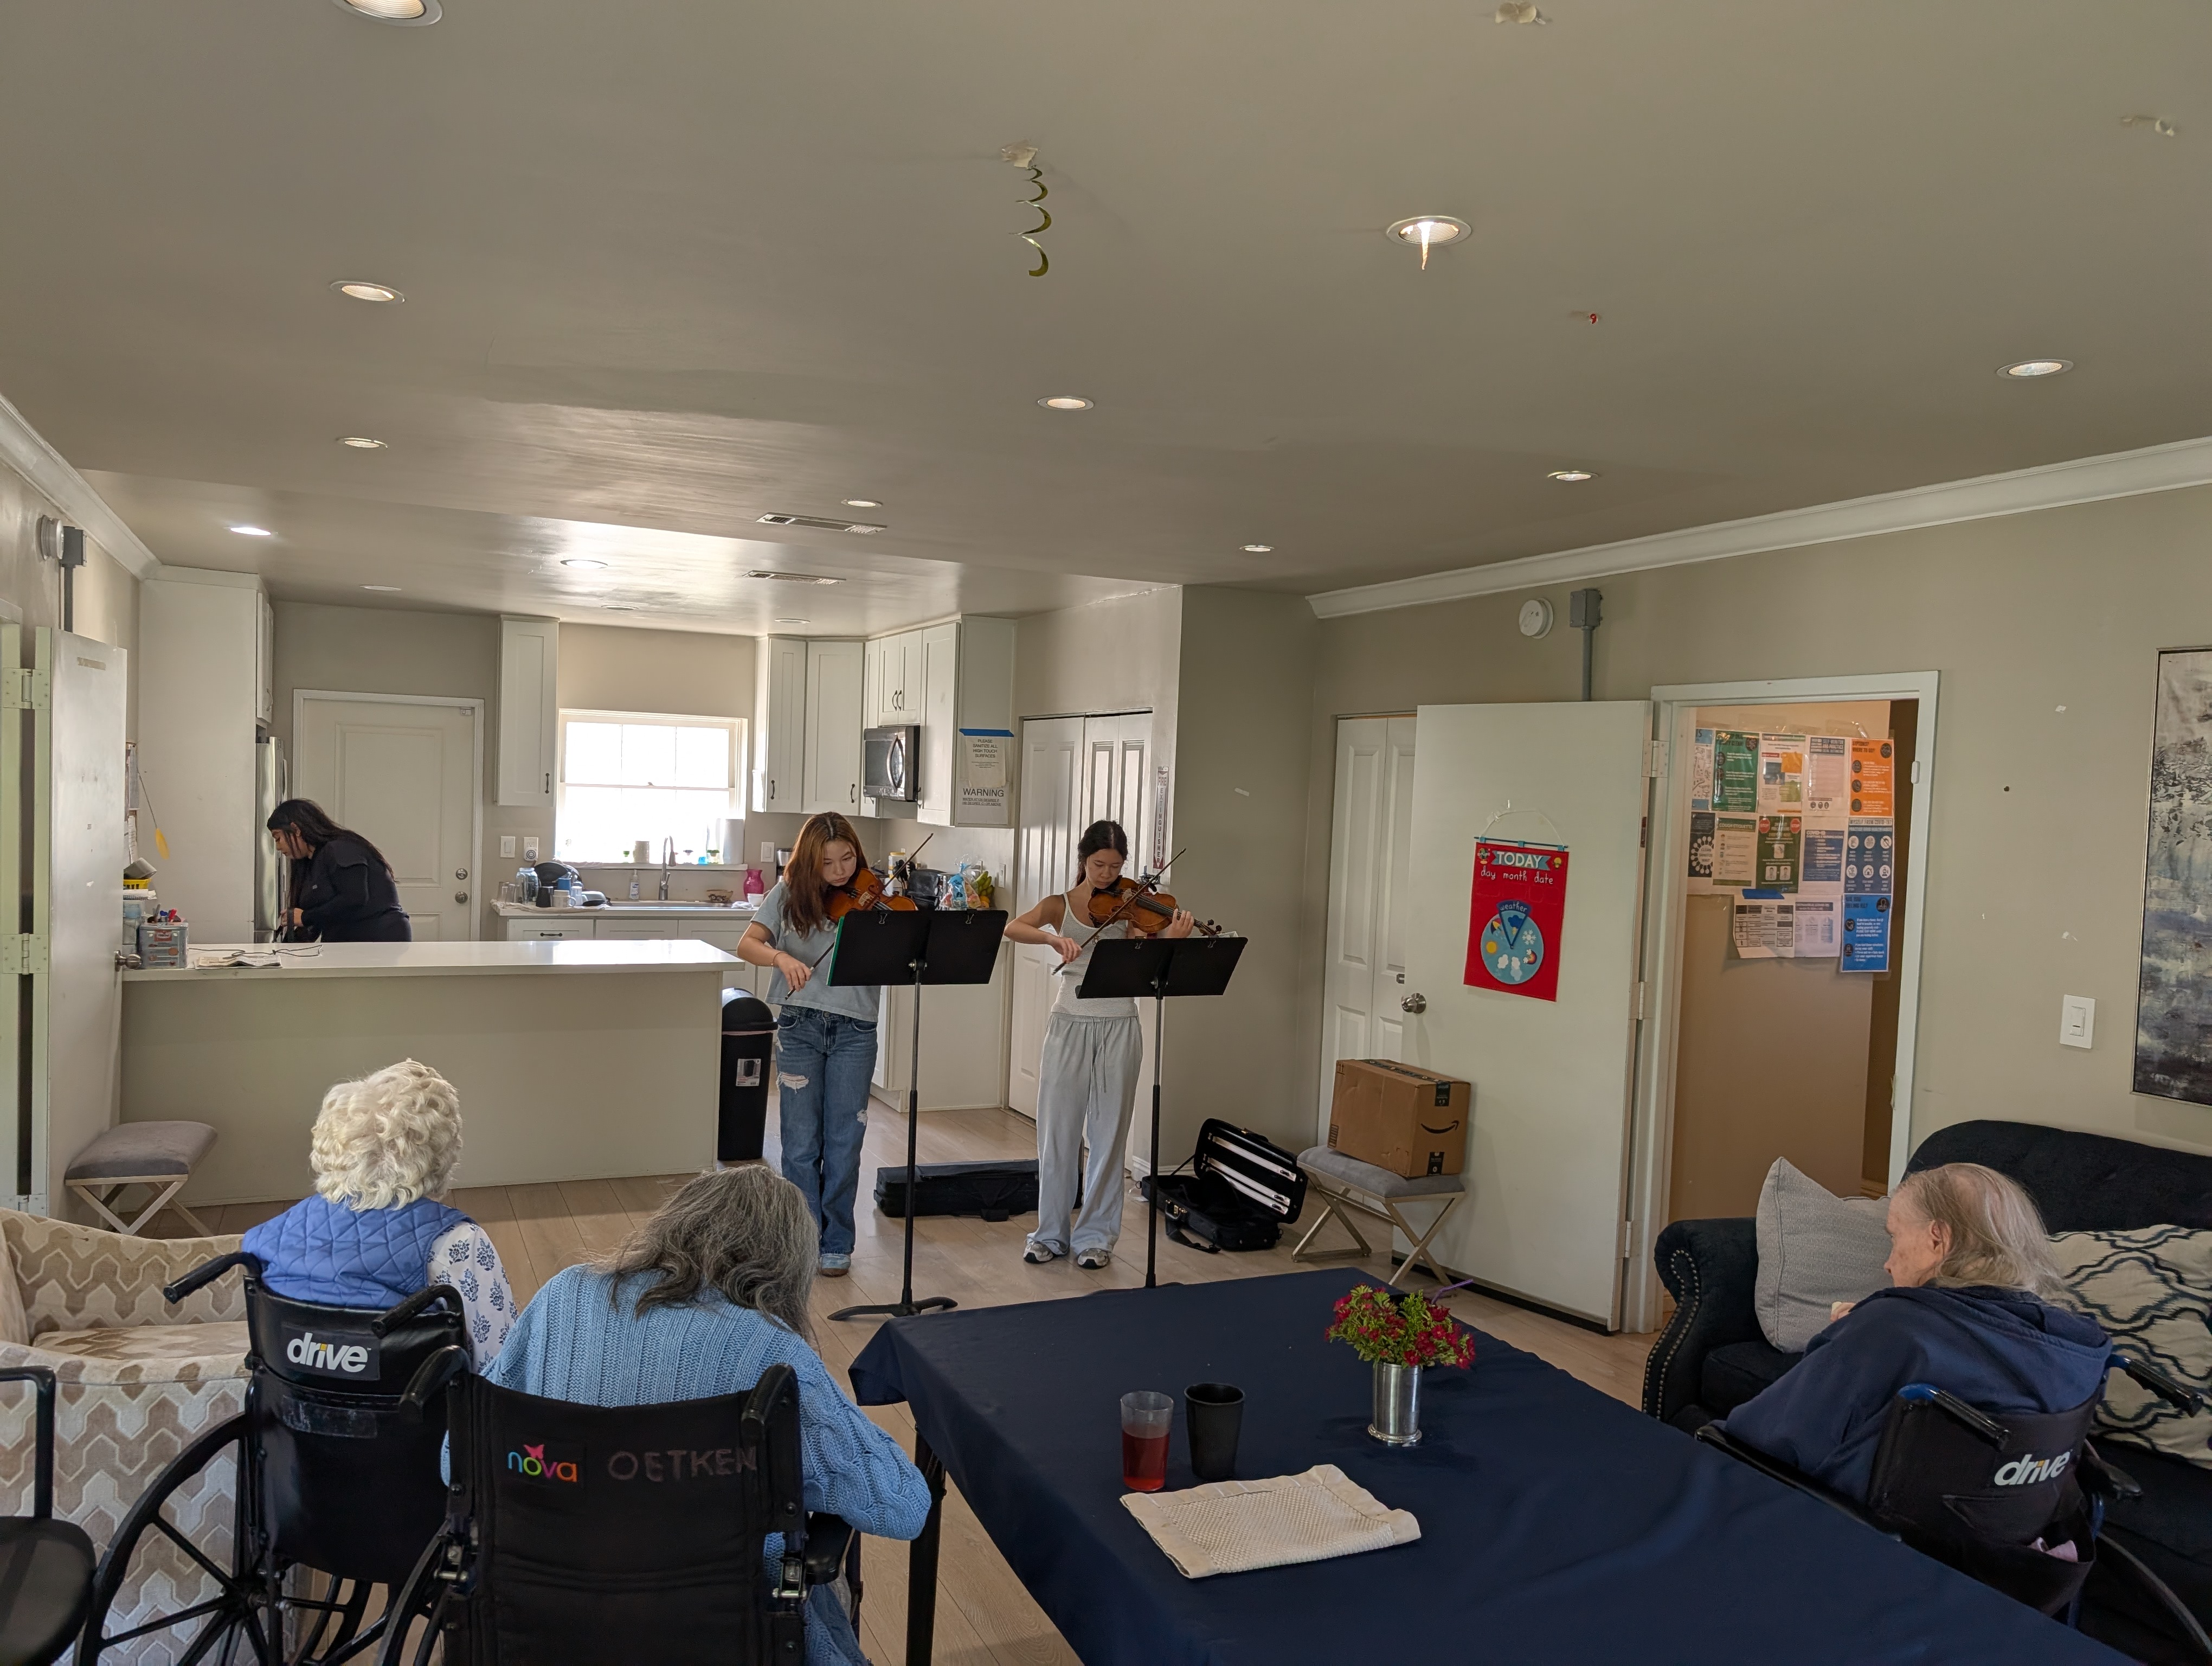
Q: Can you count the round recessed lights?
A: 14